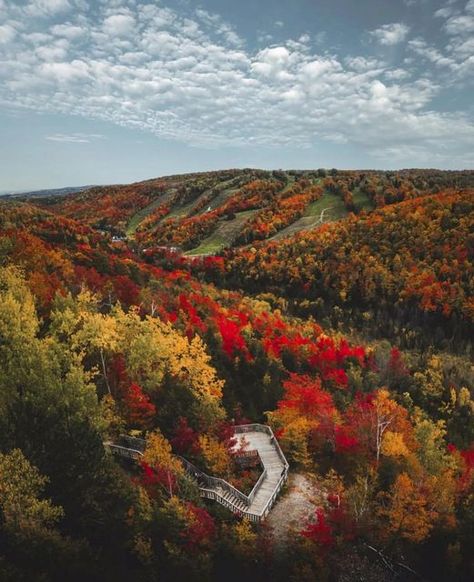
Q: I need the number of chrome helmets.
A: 0